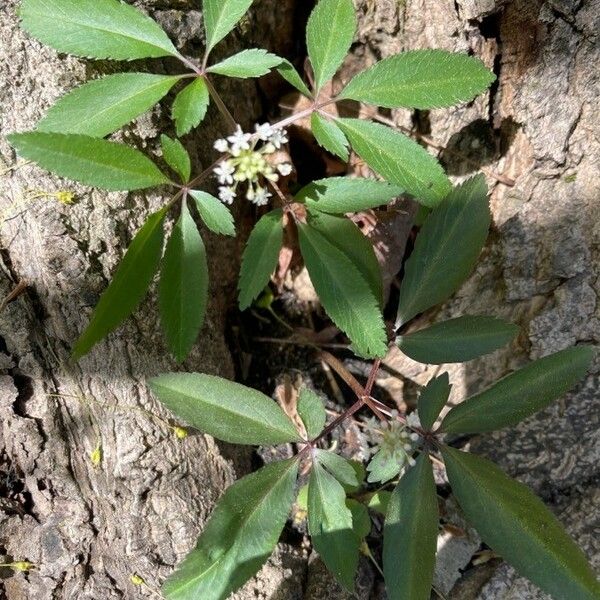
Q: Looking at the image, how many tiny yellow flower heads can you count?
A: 5